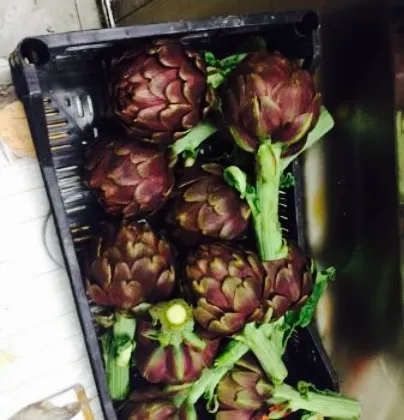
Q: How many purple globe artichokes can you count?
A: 10